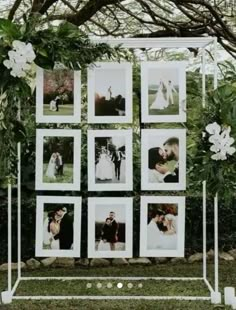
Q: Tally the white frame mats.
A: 9